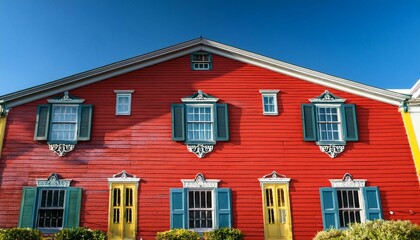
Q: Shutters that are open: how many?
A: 12